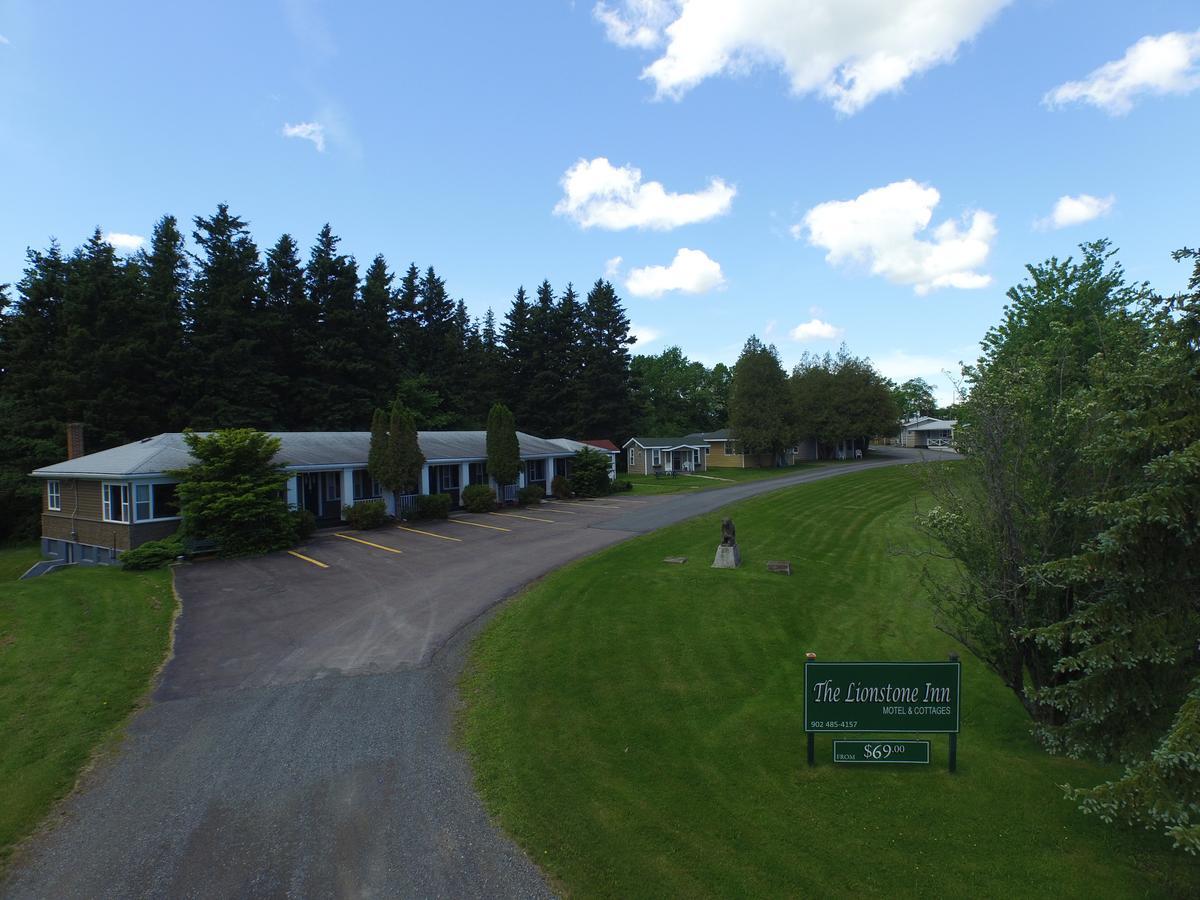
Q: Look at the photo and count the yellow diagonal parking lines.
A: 8